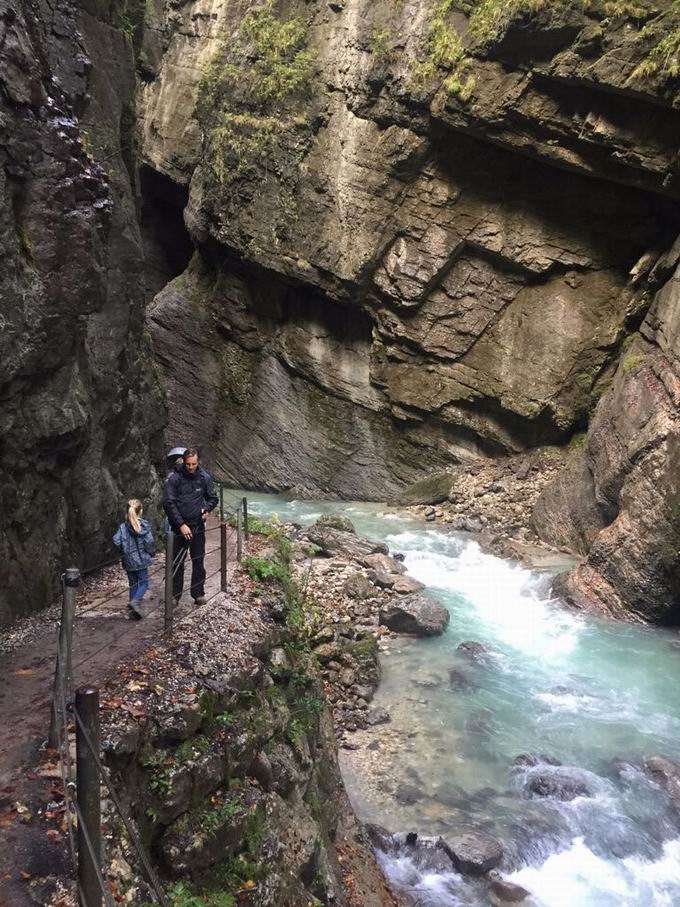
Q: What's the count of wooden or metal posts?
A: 7